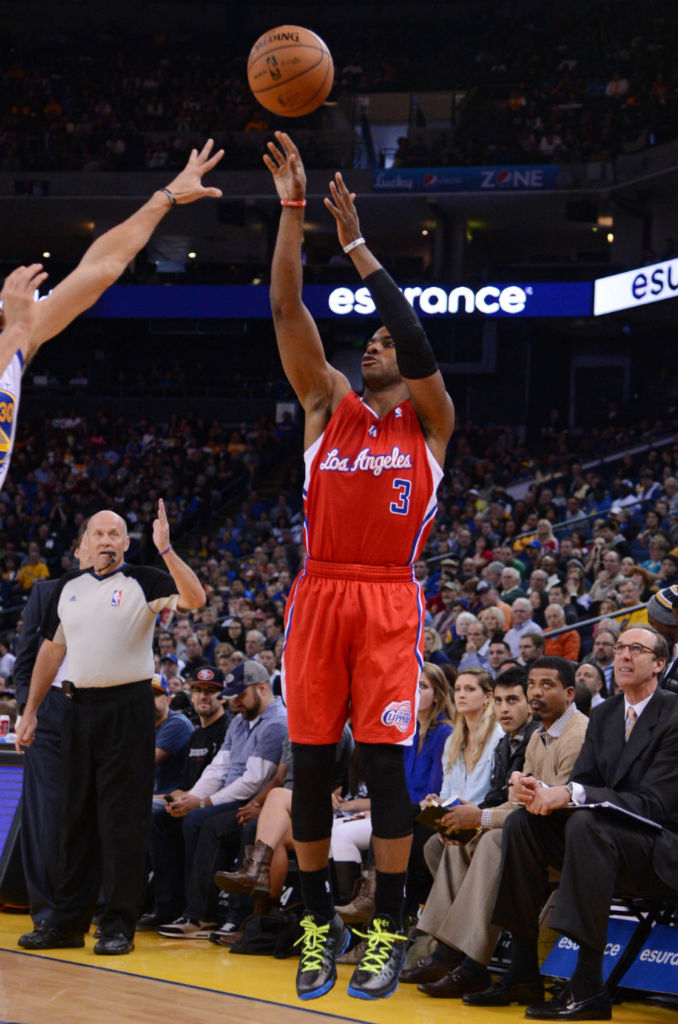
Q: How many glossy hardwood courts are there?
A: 1